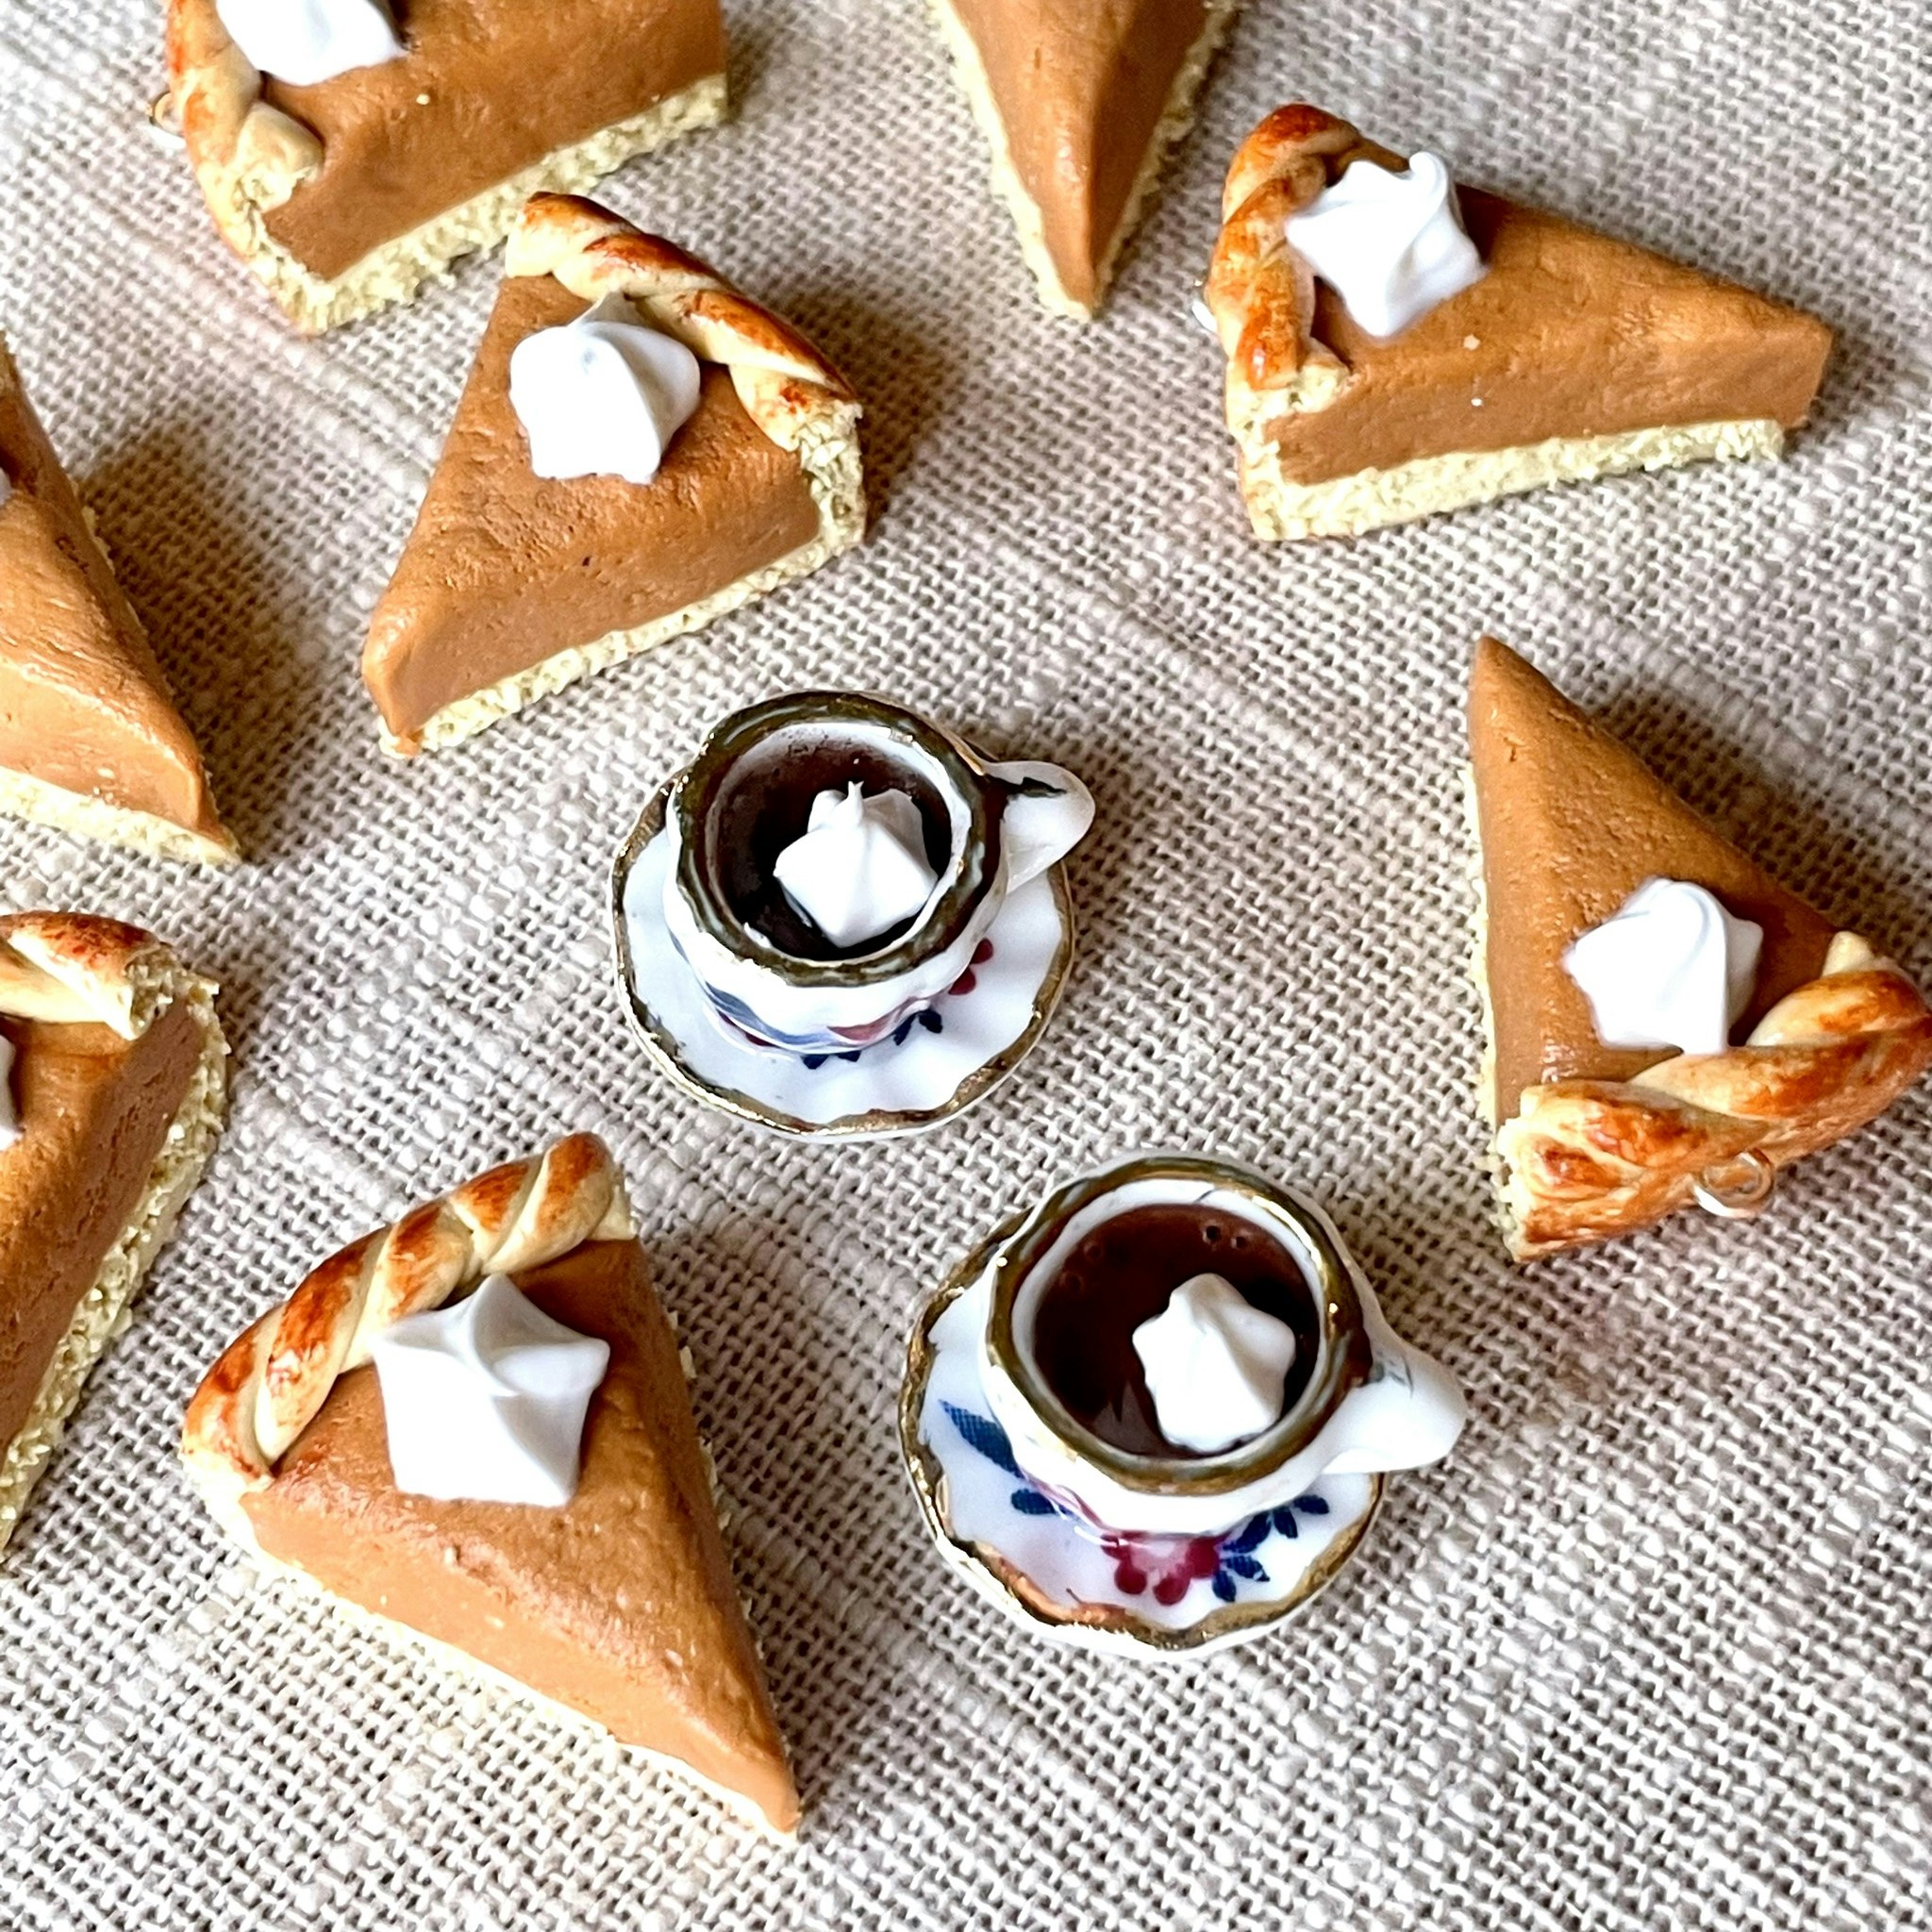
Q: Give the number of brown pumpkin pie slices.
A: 8